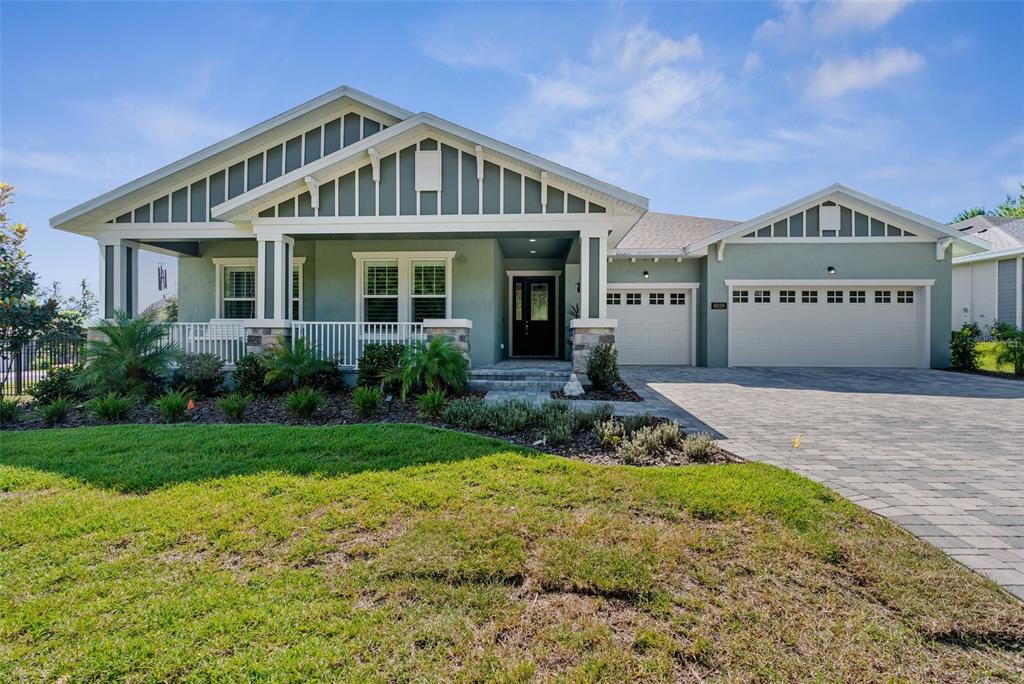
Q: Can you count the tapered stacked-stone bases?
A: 4